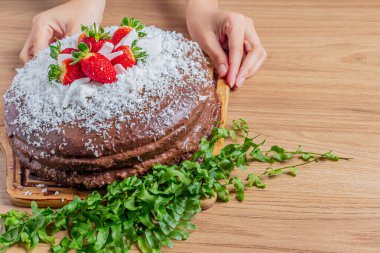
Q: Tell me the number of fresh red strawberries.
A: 6